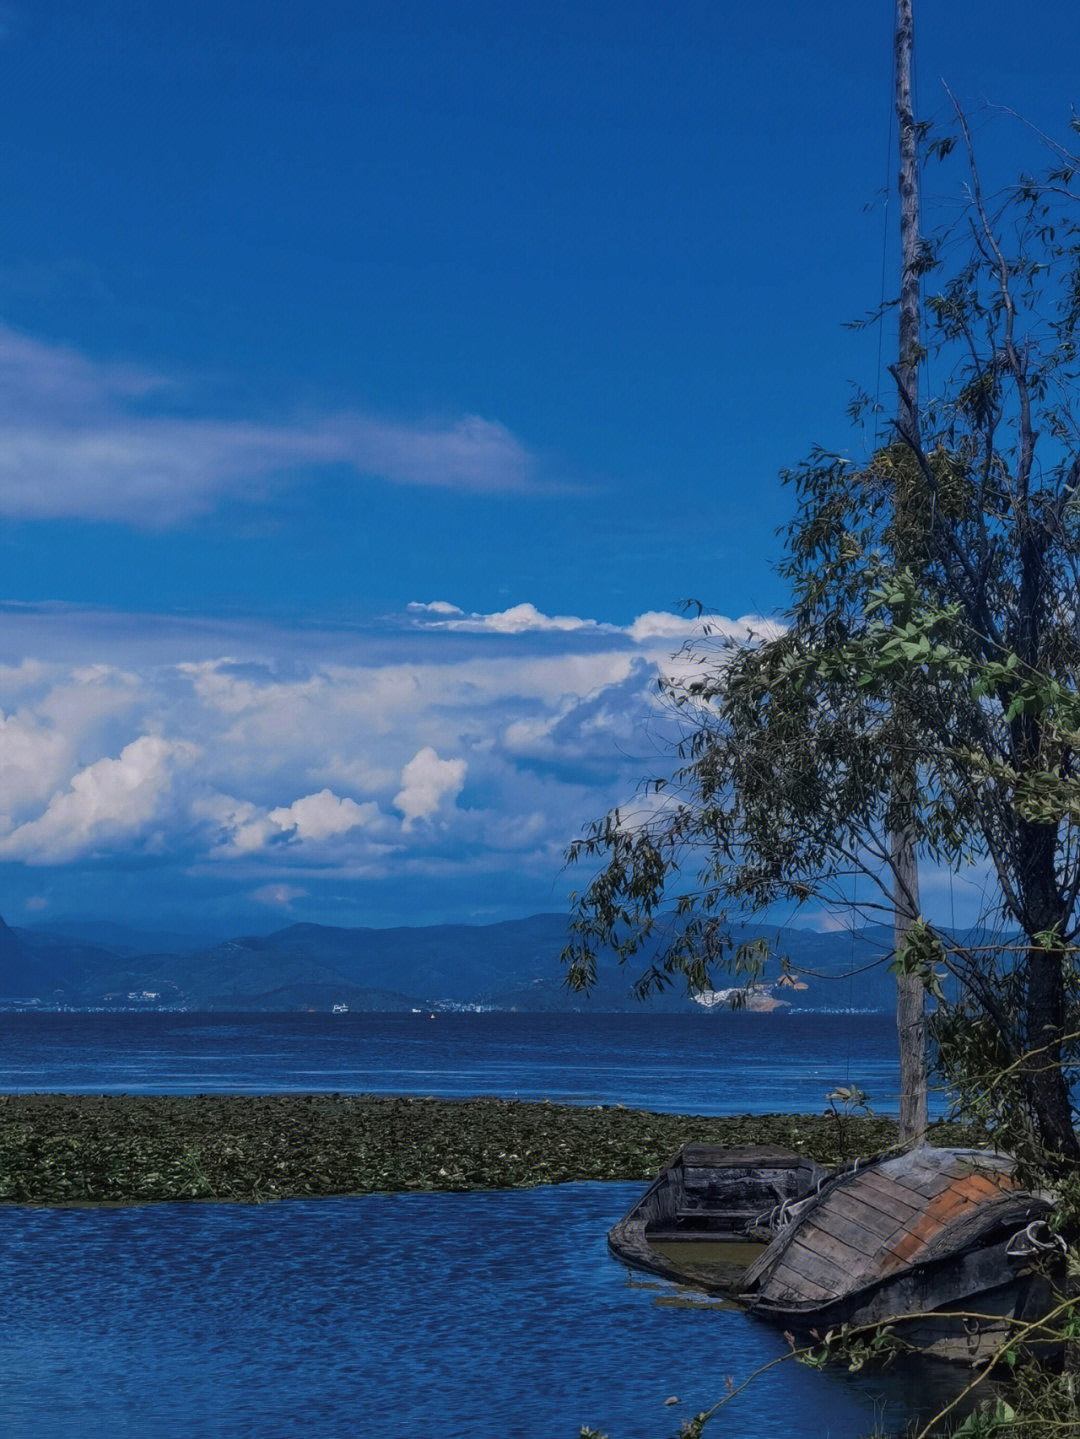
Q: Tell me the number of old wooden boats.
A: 2